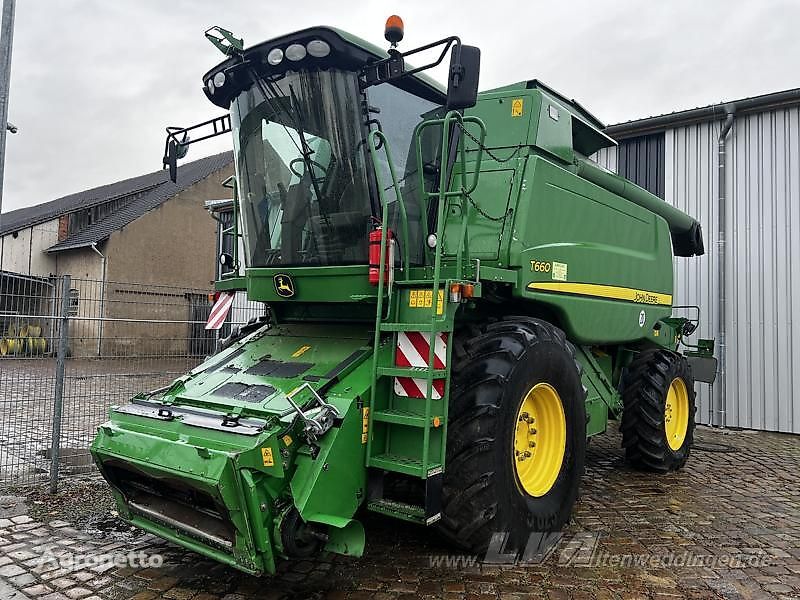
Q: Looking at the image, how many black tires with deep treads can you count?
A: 2